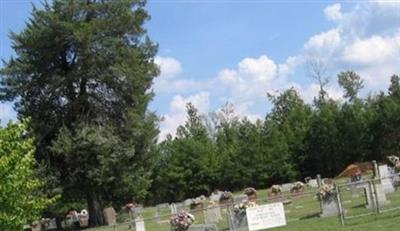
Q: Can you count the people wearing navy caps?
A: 0